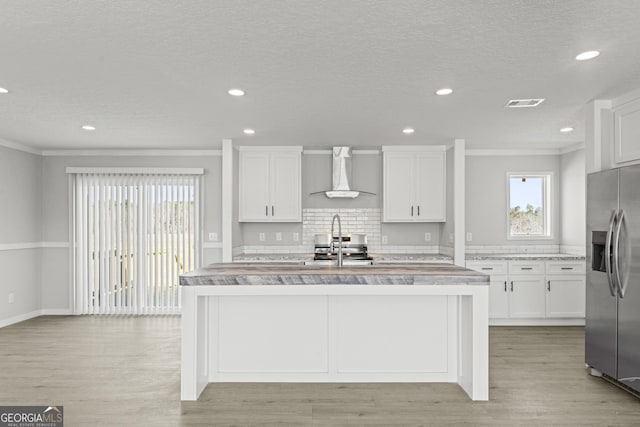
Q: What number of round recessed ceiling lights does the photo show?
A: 8